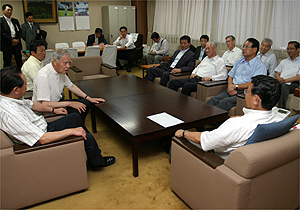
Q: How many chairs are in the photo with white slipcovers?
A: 6